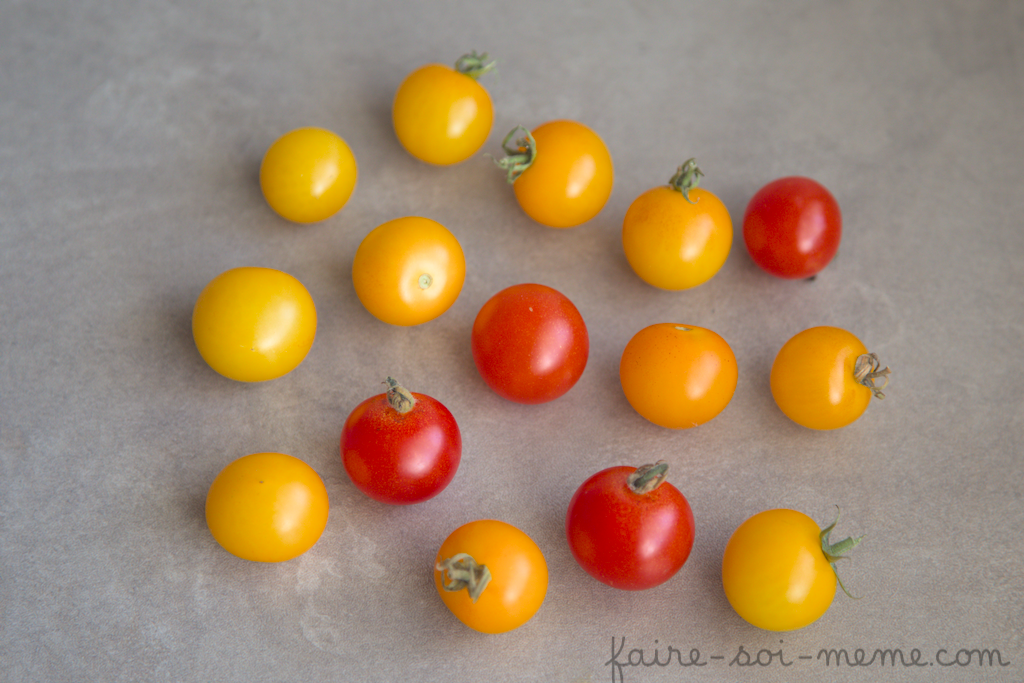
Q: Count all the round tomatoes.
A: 15